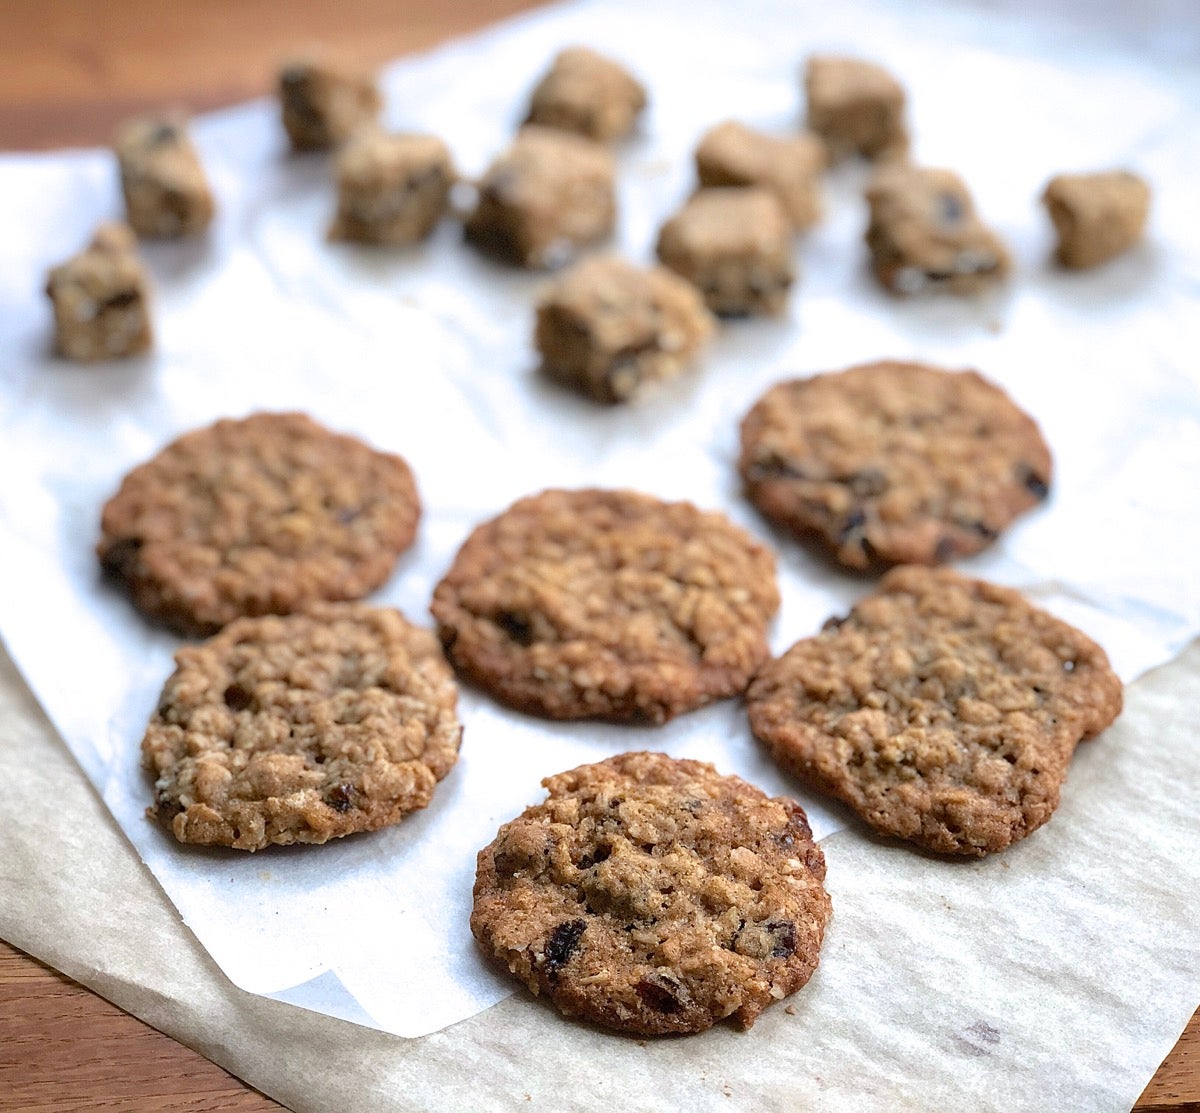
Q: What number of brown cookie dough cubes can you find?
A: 12